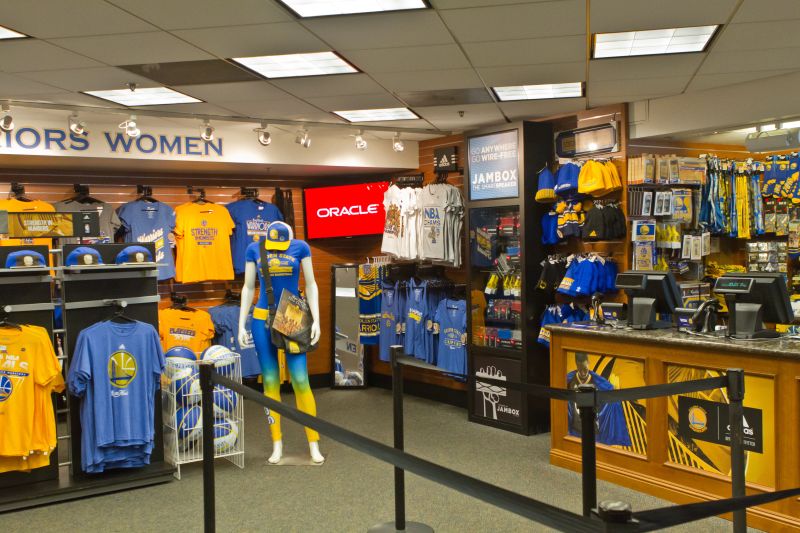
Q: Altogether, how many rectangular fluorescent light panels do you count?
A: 7